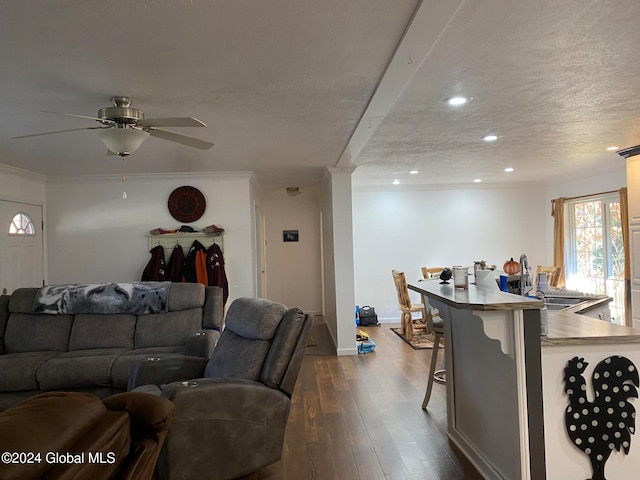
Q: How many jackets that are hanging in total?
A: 4